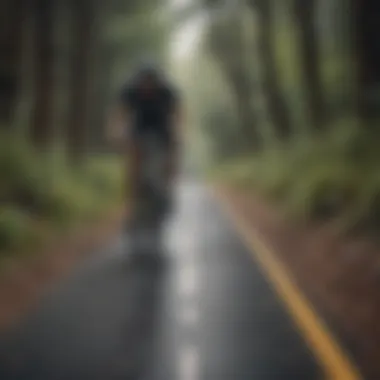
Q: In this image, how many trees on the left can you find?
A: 3